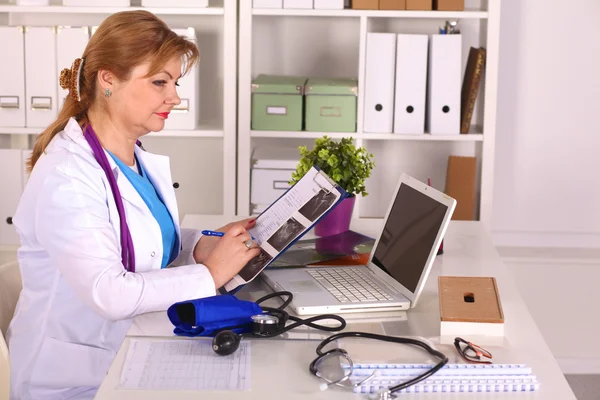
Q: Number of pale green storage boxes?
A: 2